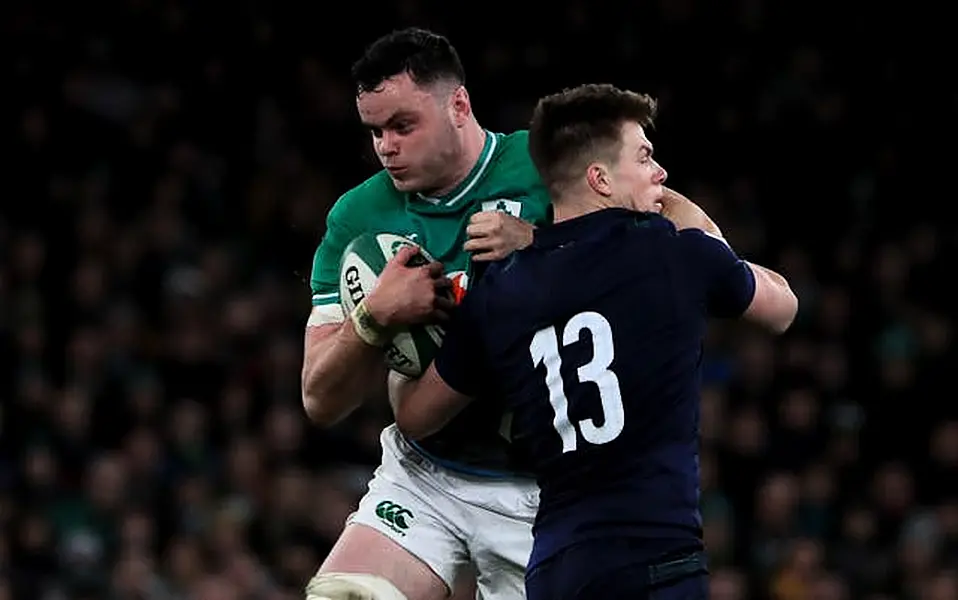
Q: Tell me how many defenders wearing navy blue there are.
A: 1